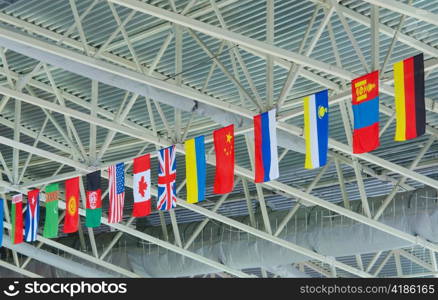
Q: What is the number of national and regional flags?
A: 15